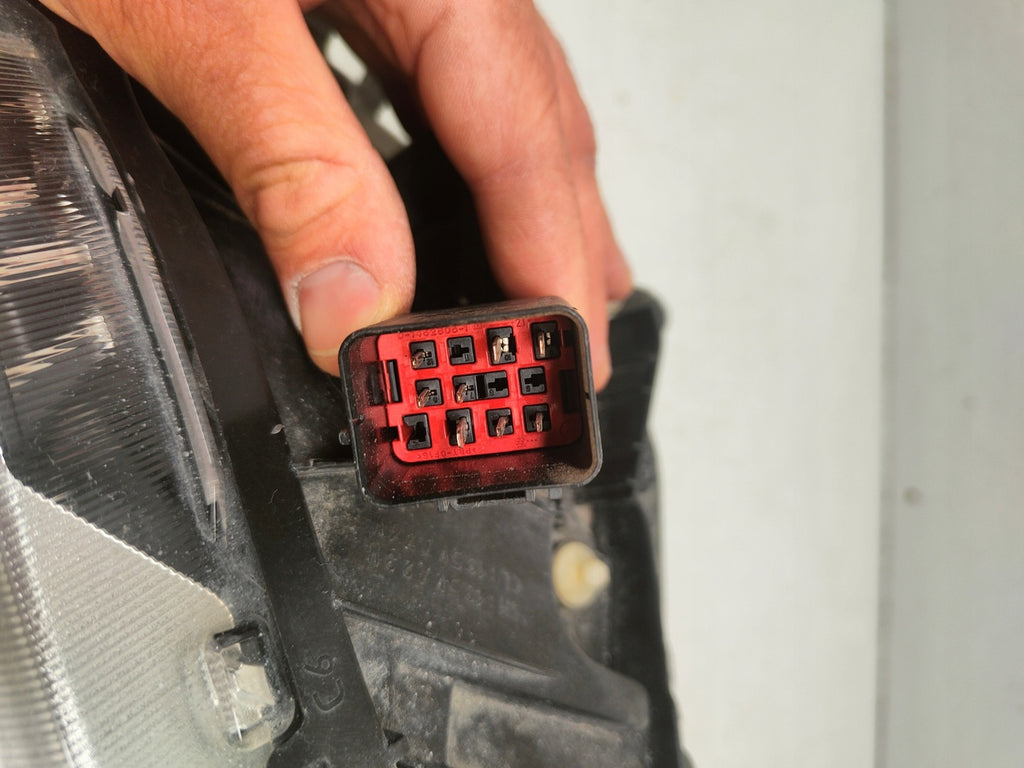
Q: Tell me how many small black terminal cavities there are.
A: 12